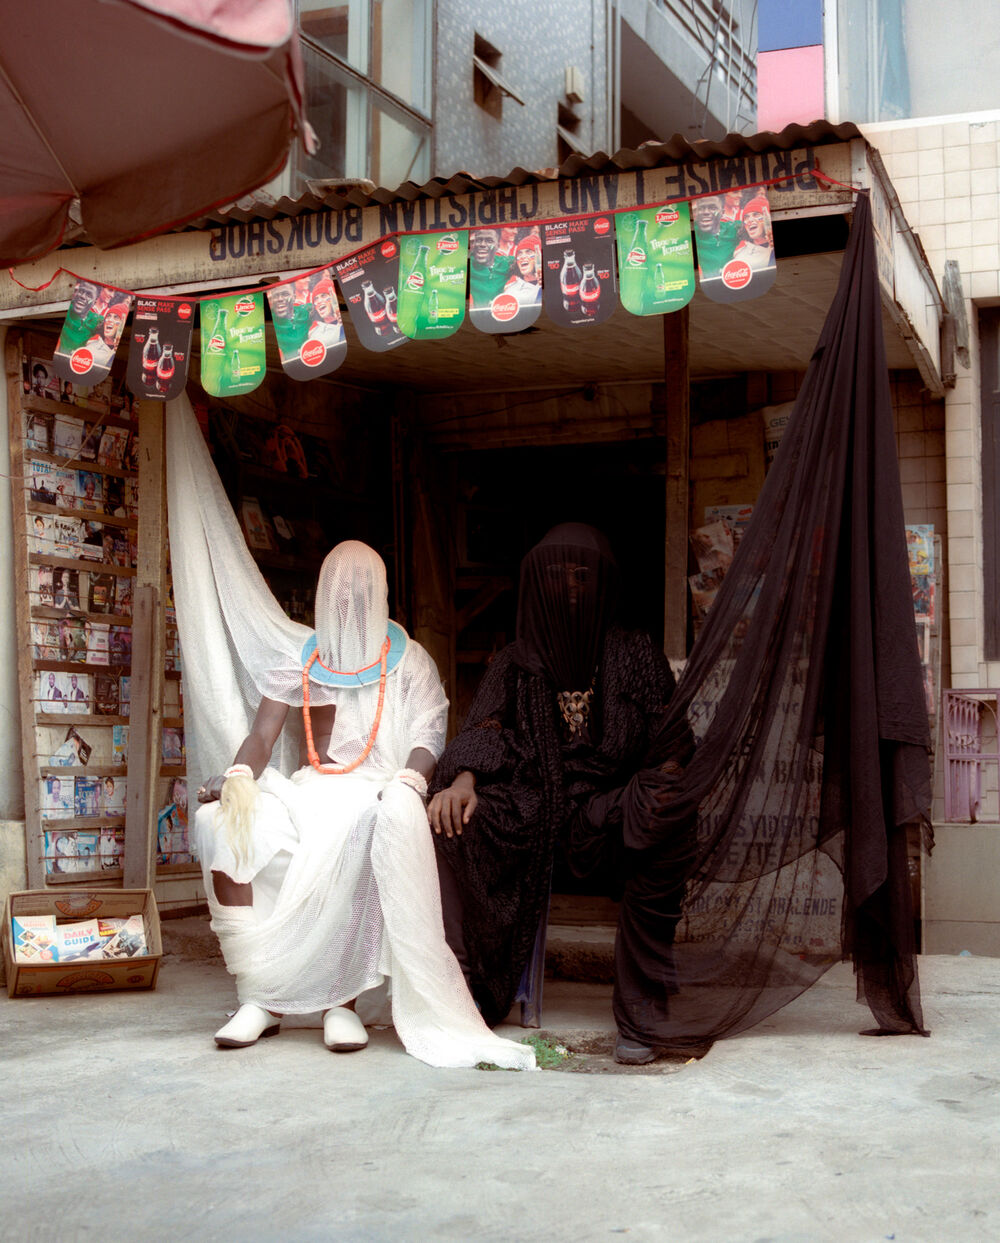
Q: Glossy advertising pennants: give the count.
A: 10